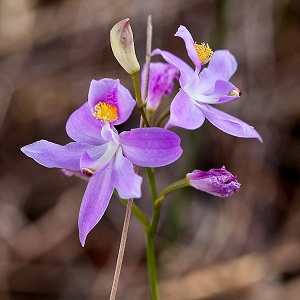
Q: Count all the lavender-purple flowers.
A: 2